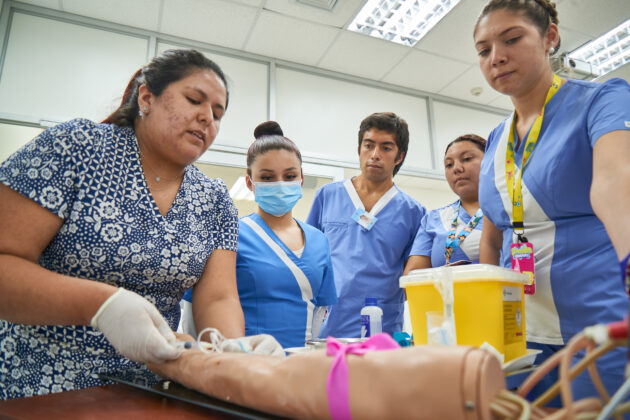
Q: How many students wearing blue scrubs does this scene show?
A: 4